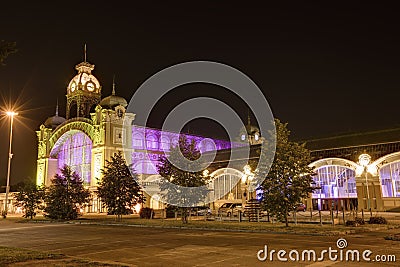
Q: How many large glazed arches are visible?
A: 4